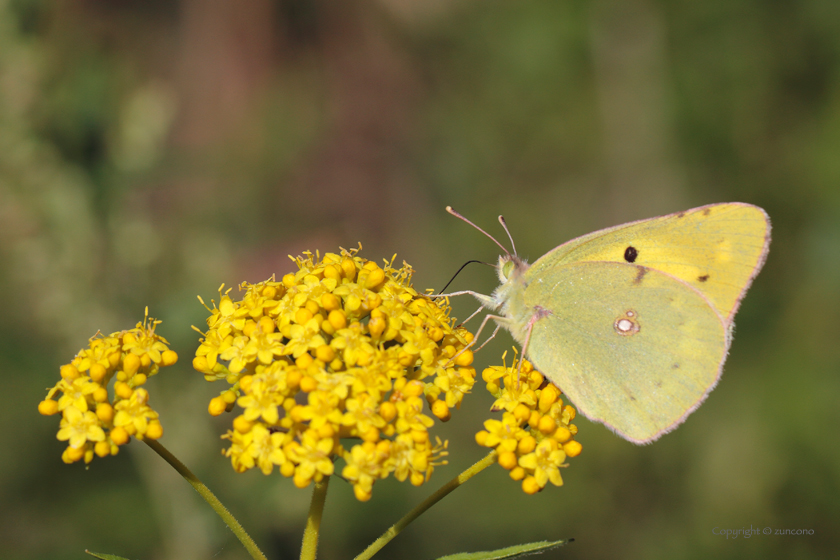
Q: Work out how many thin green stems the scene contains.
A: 3